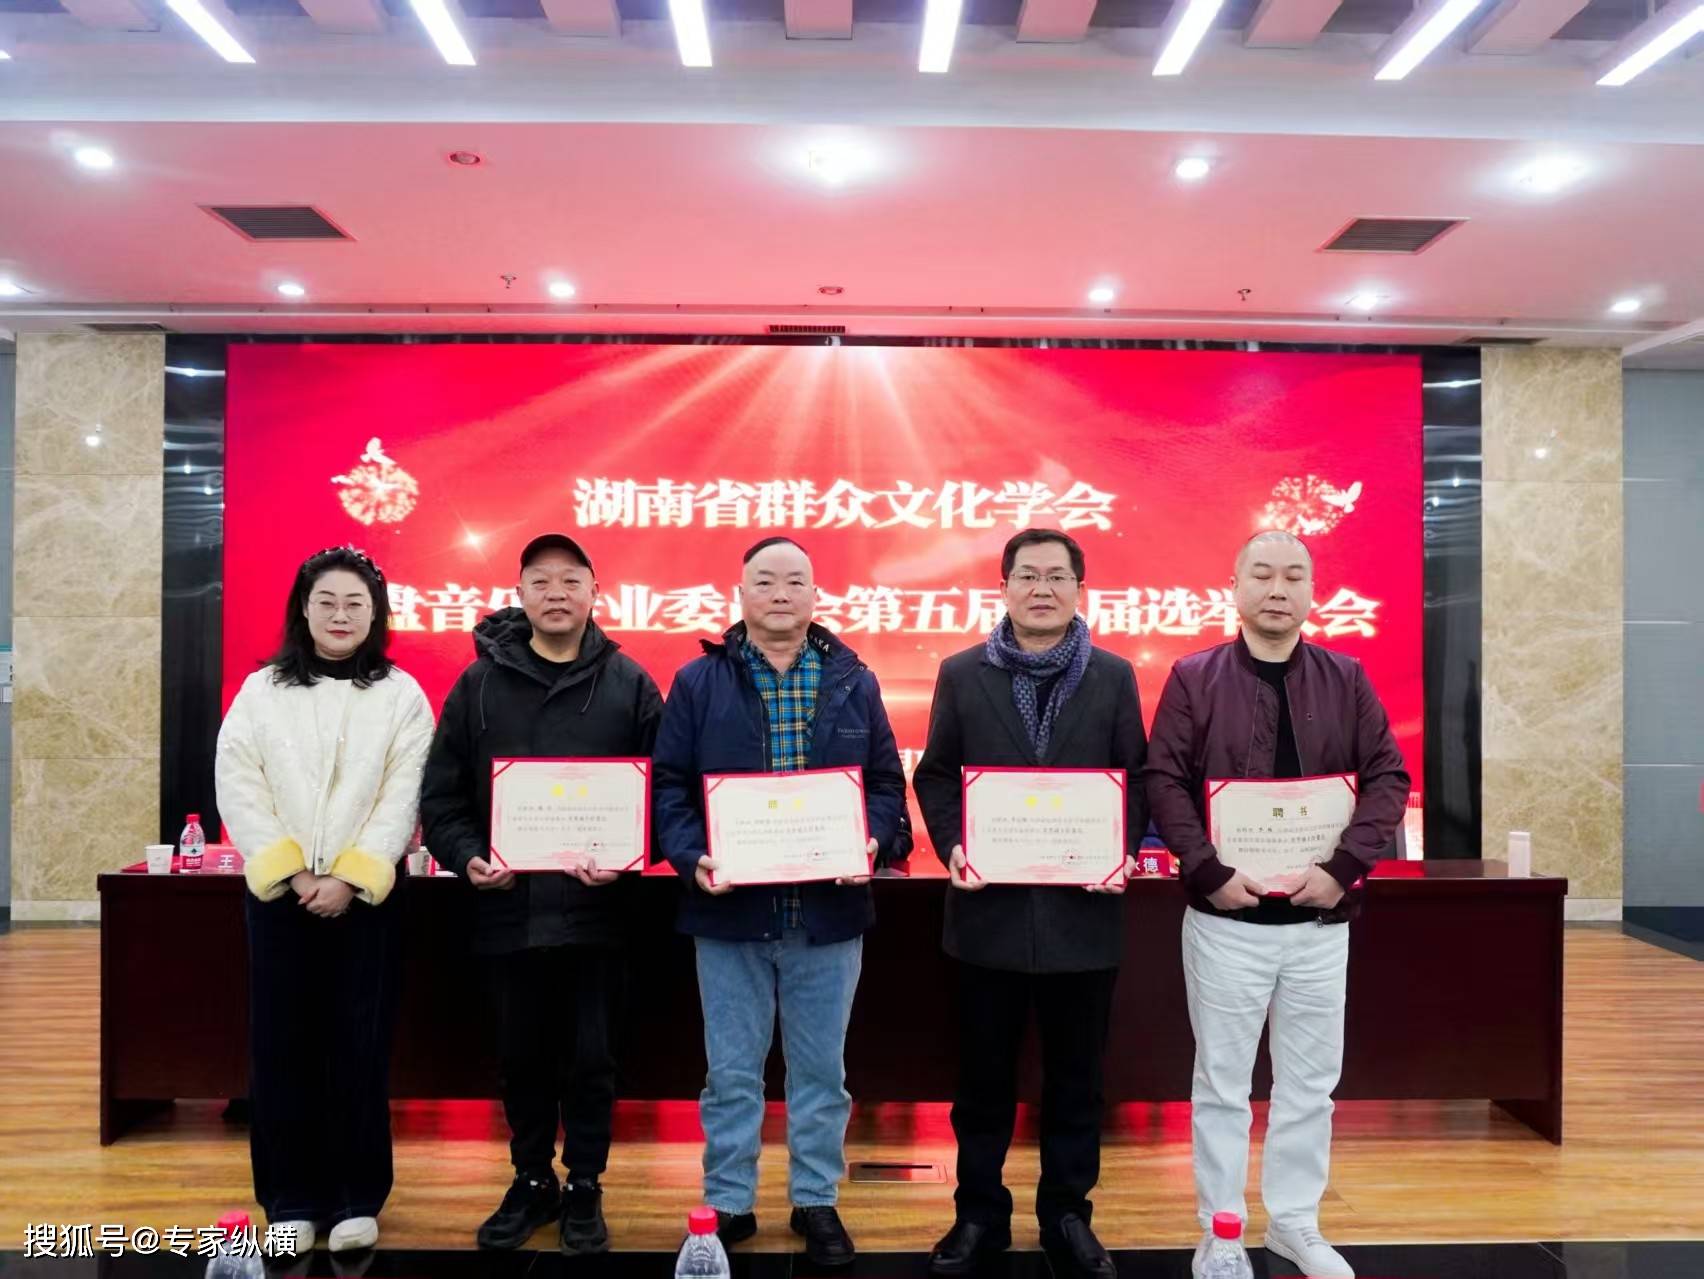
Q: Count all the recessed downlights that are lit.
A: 10